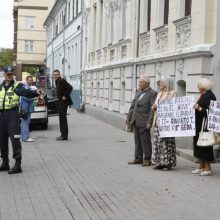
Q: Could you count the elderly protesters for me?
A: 3